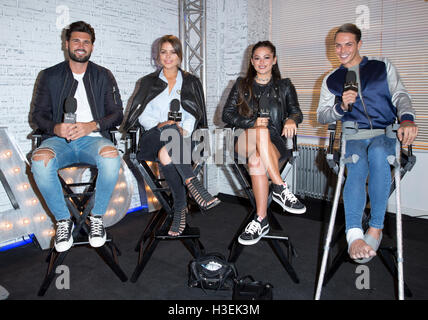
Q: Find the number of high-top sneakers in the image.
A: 2